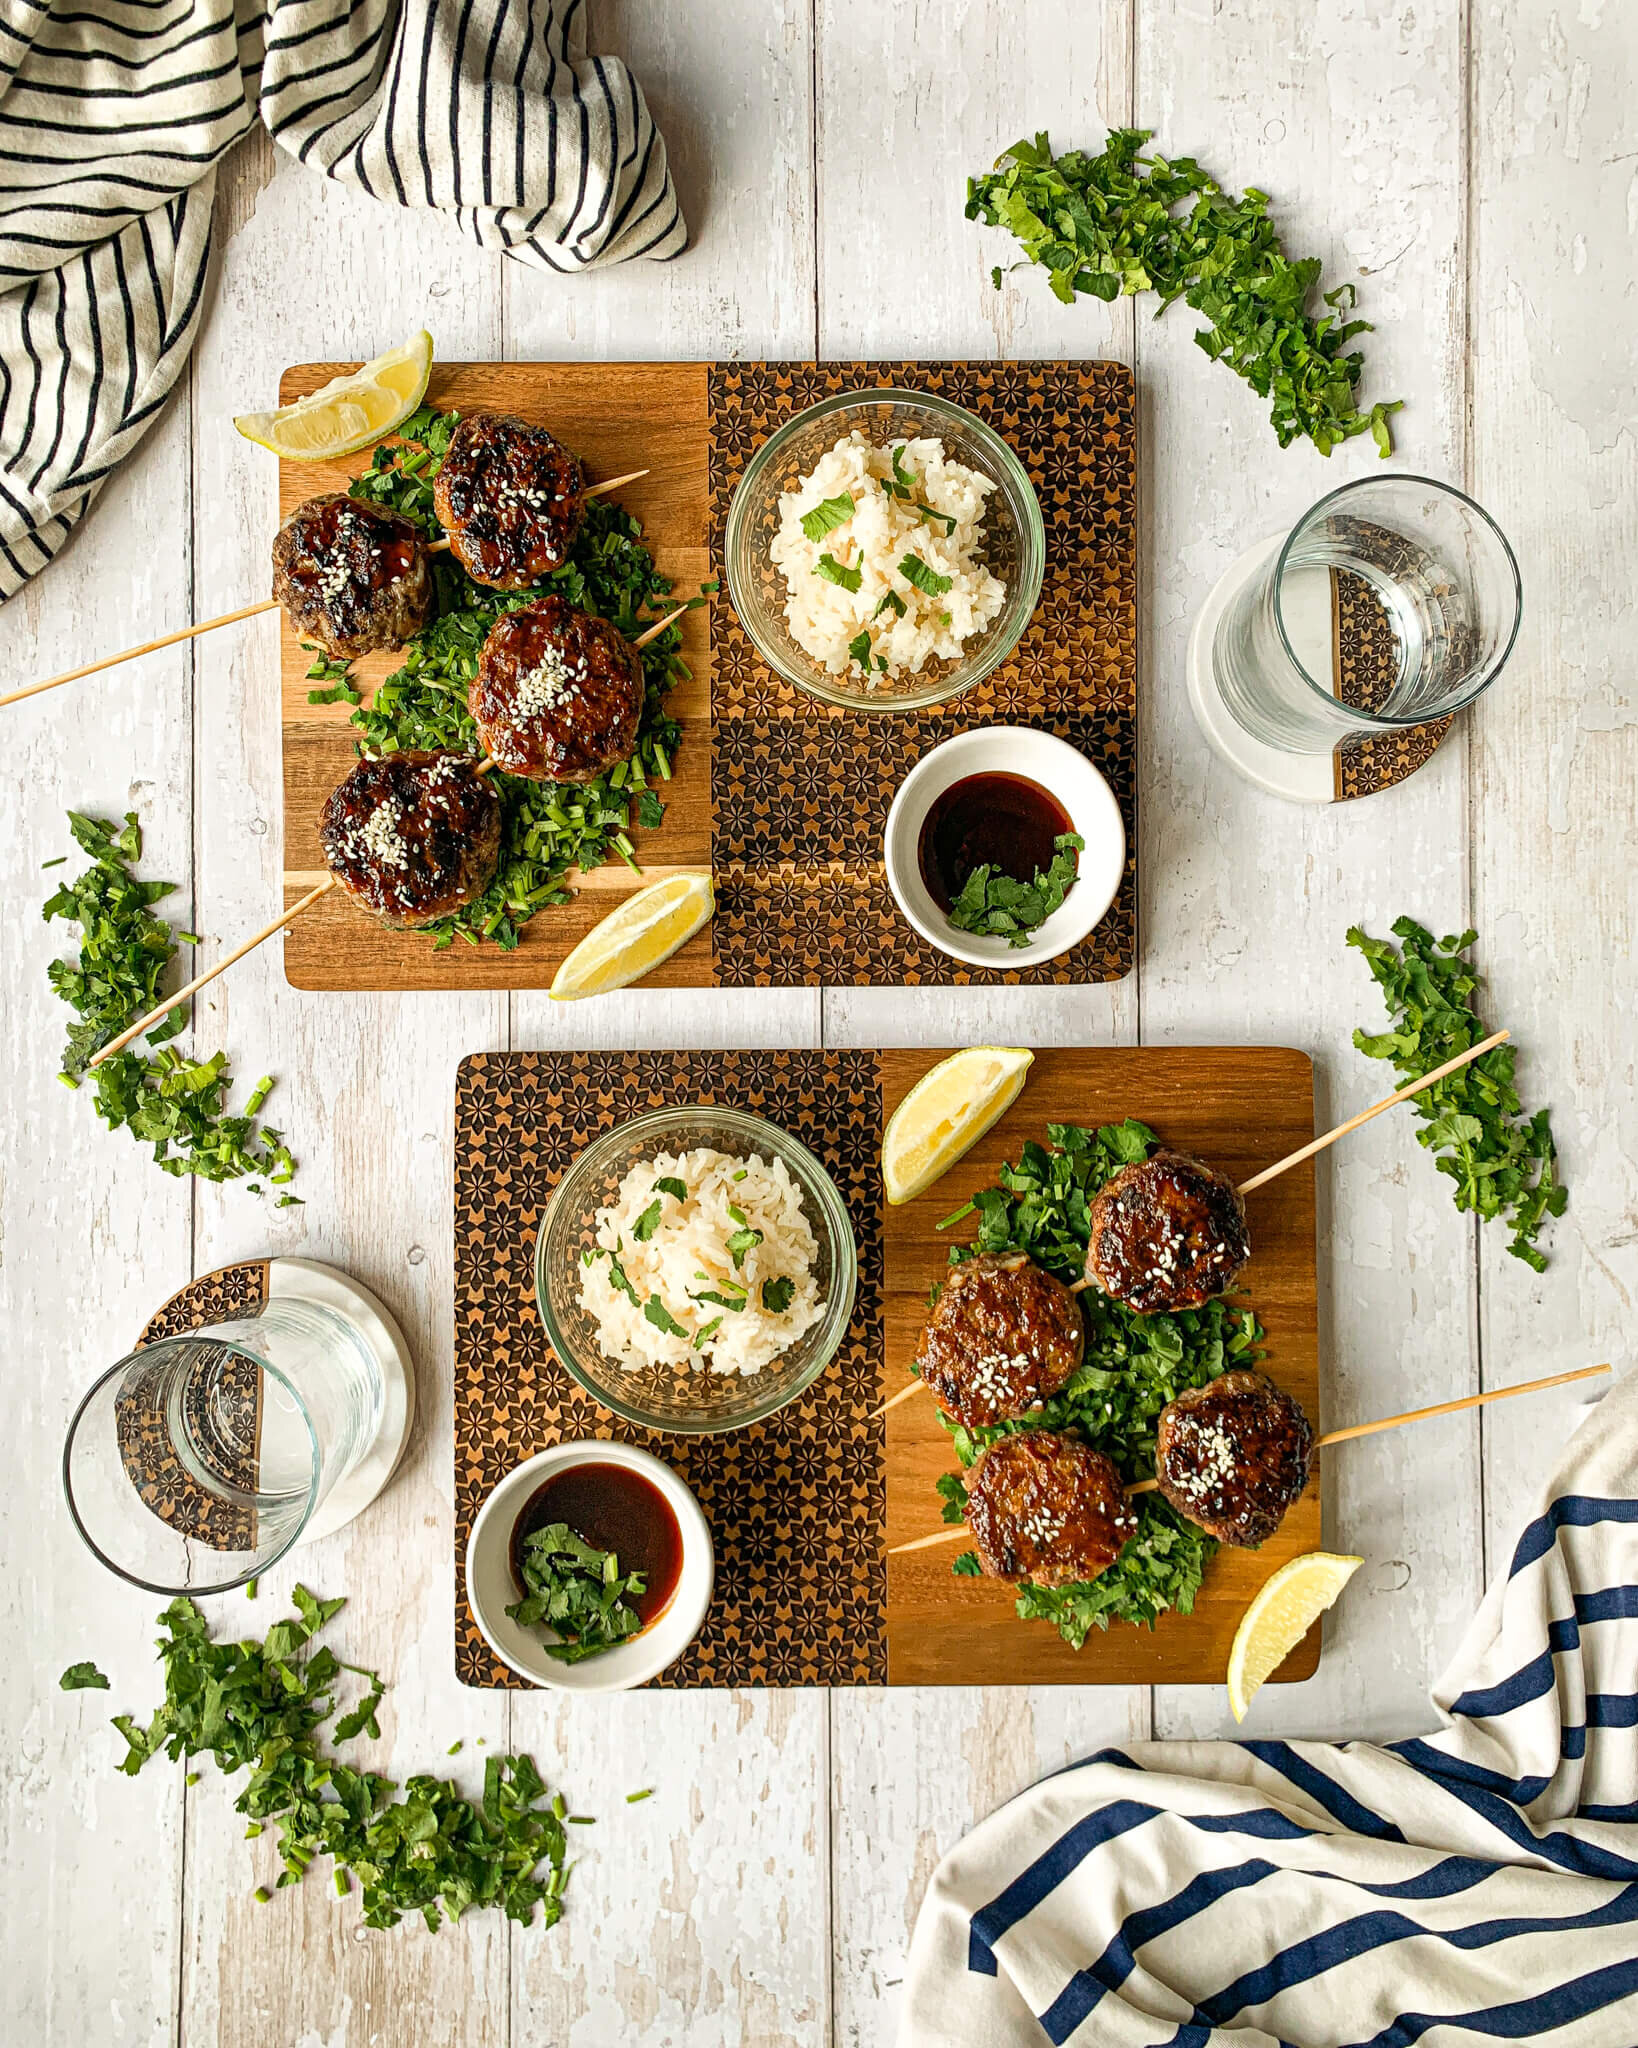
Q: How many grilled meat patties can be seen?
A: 8